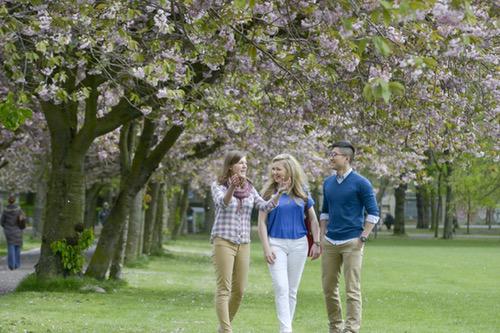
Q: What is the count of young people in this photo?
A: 3